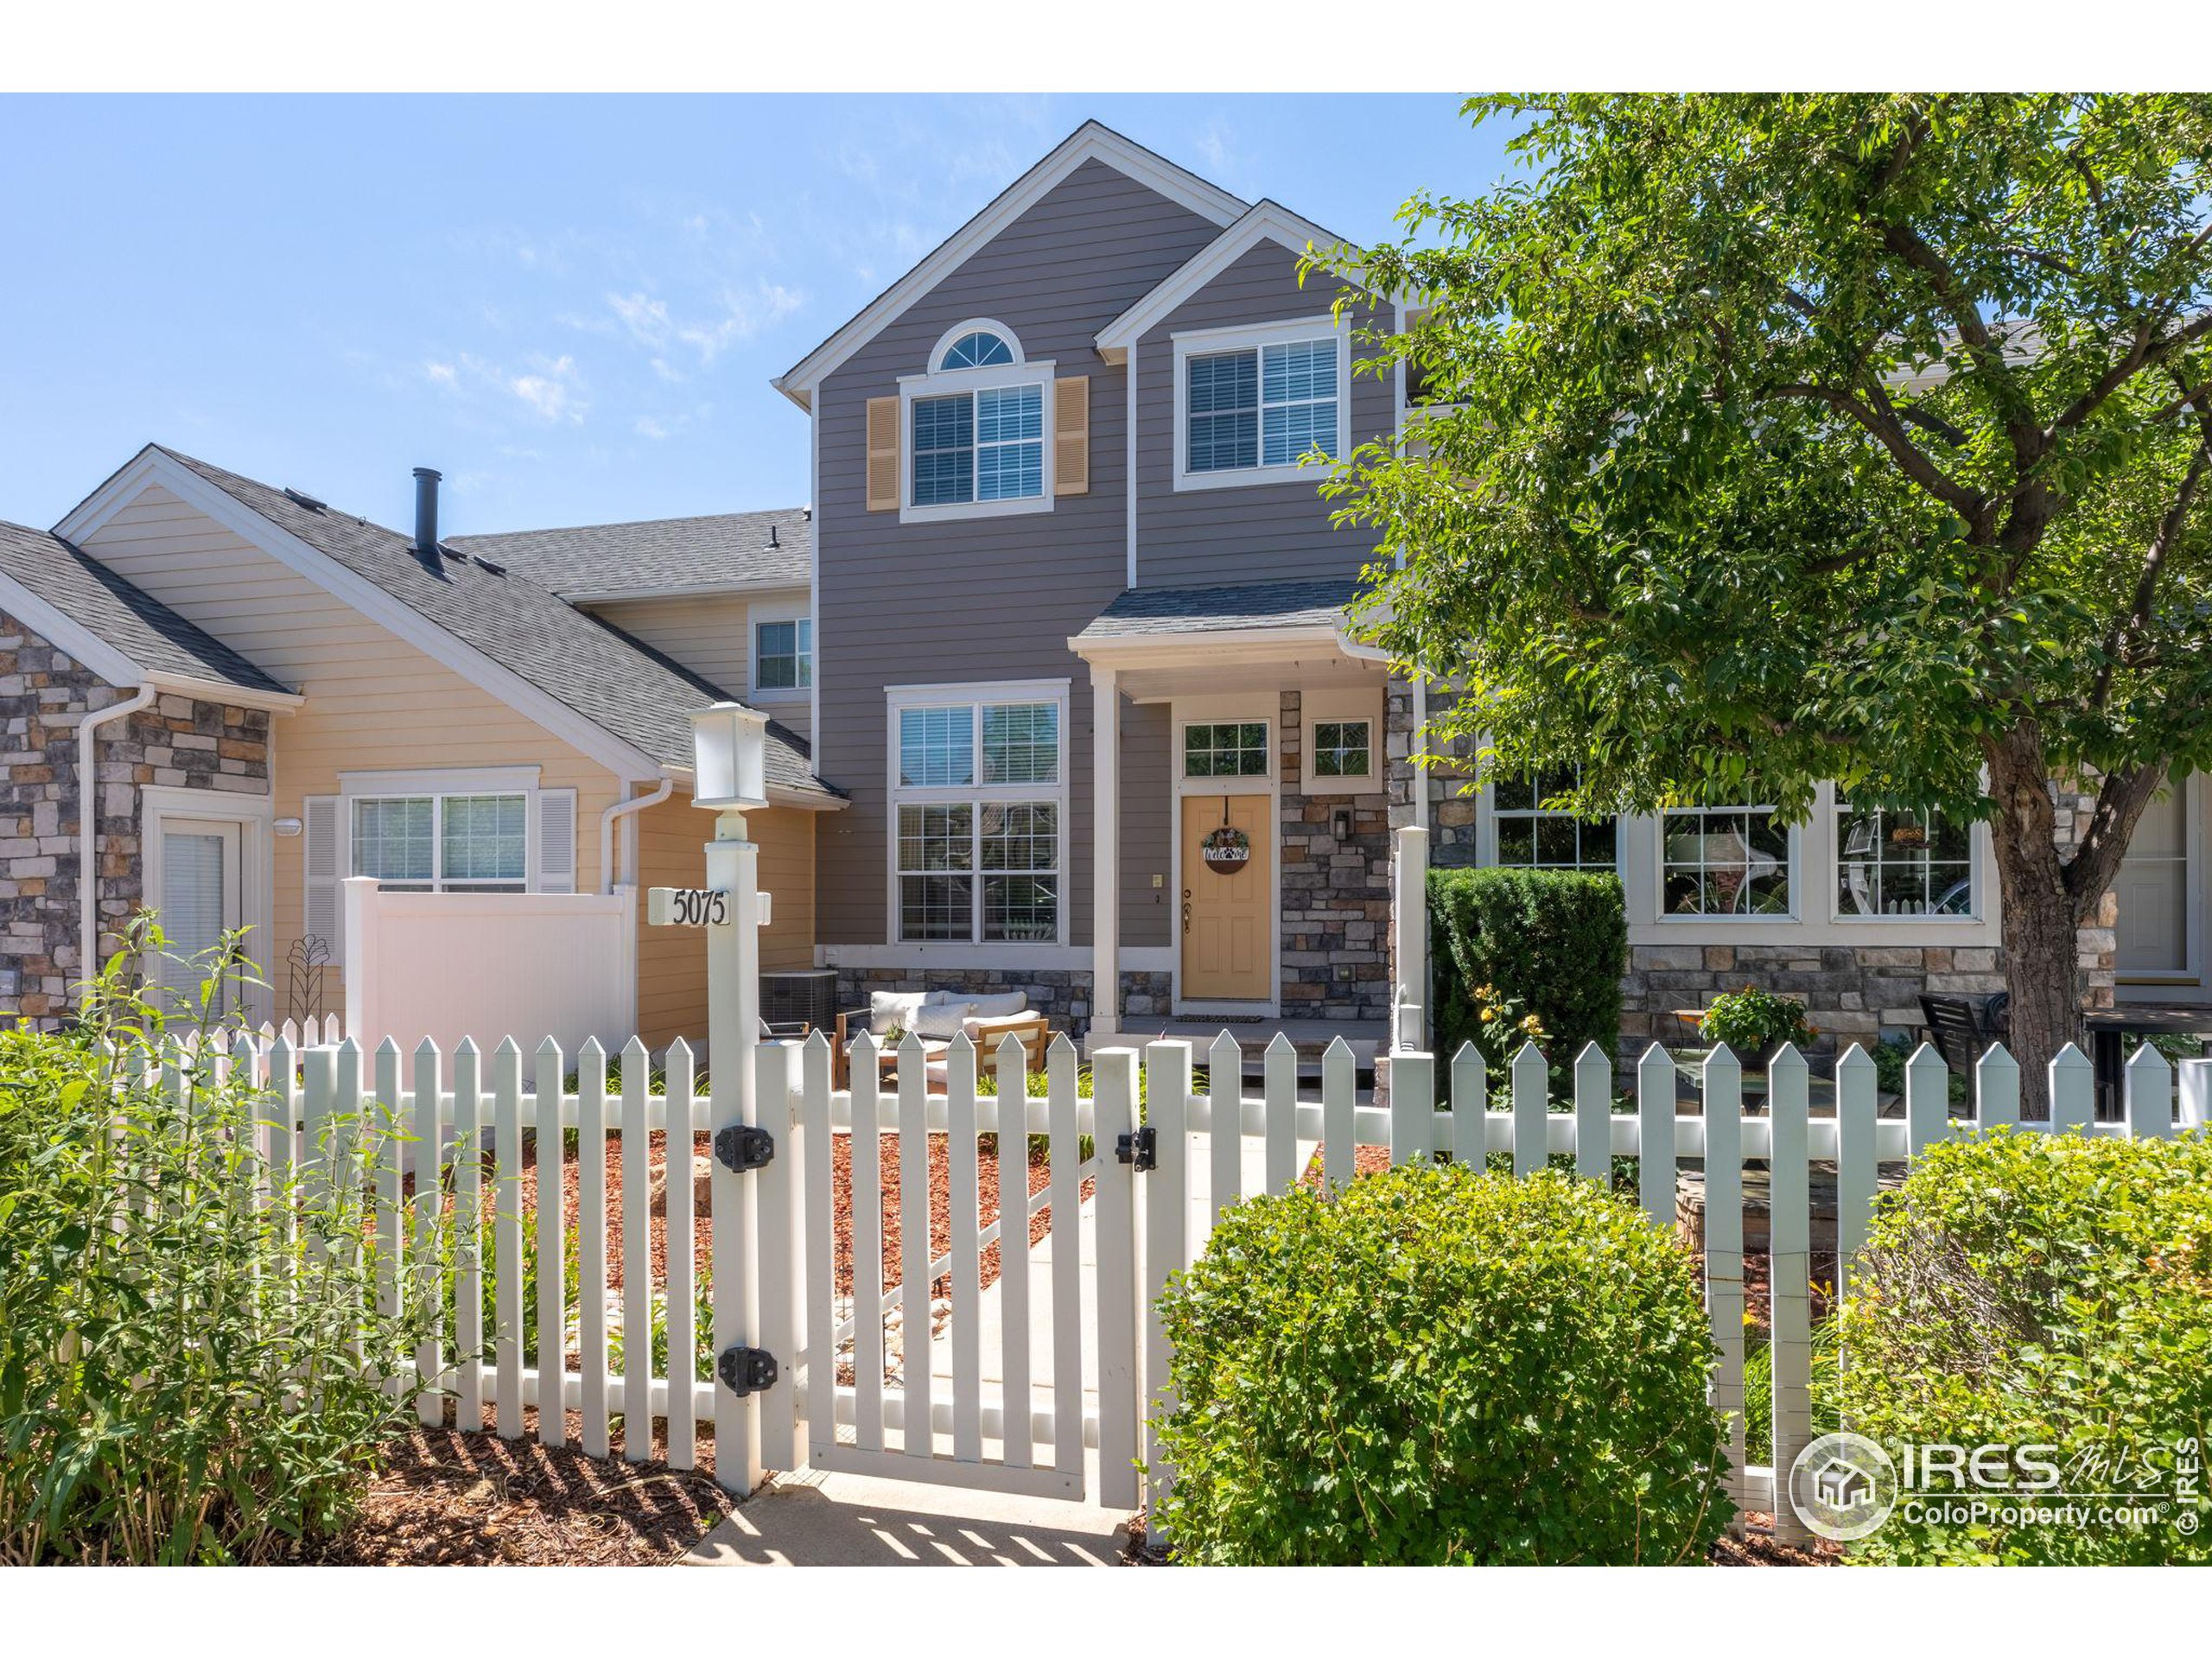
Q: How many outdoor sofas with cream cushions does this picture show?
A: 1